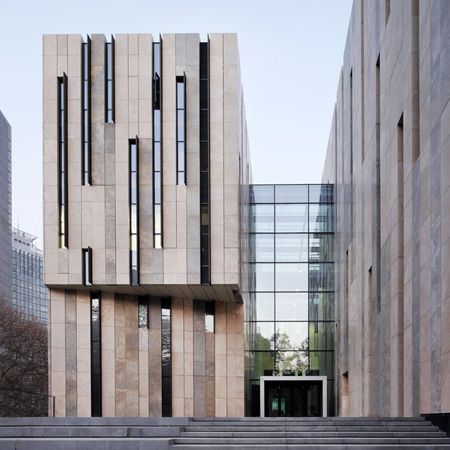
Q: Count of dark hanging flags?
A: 0